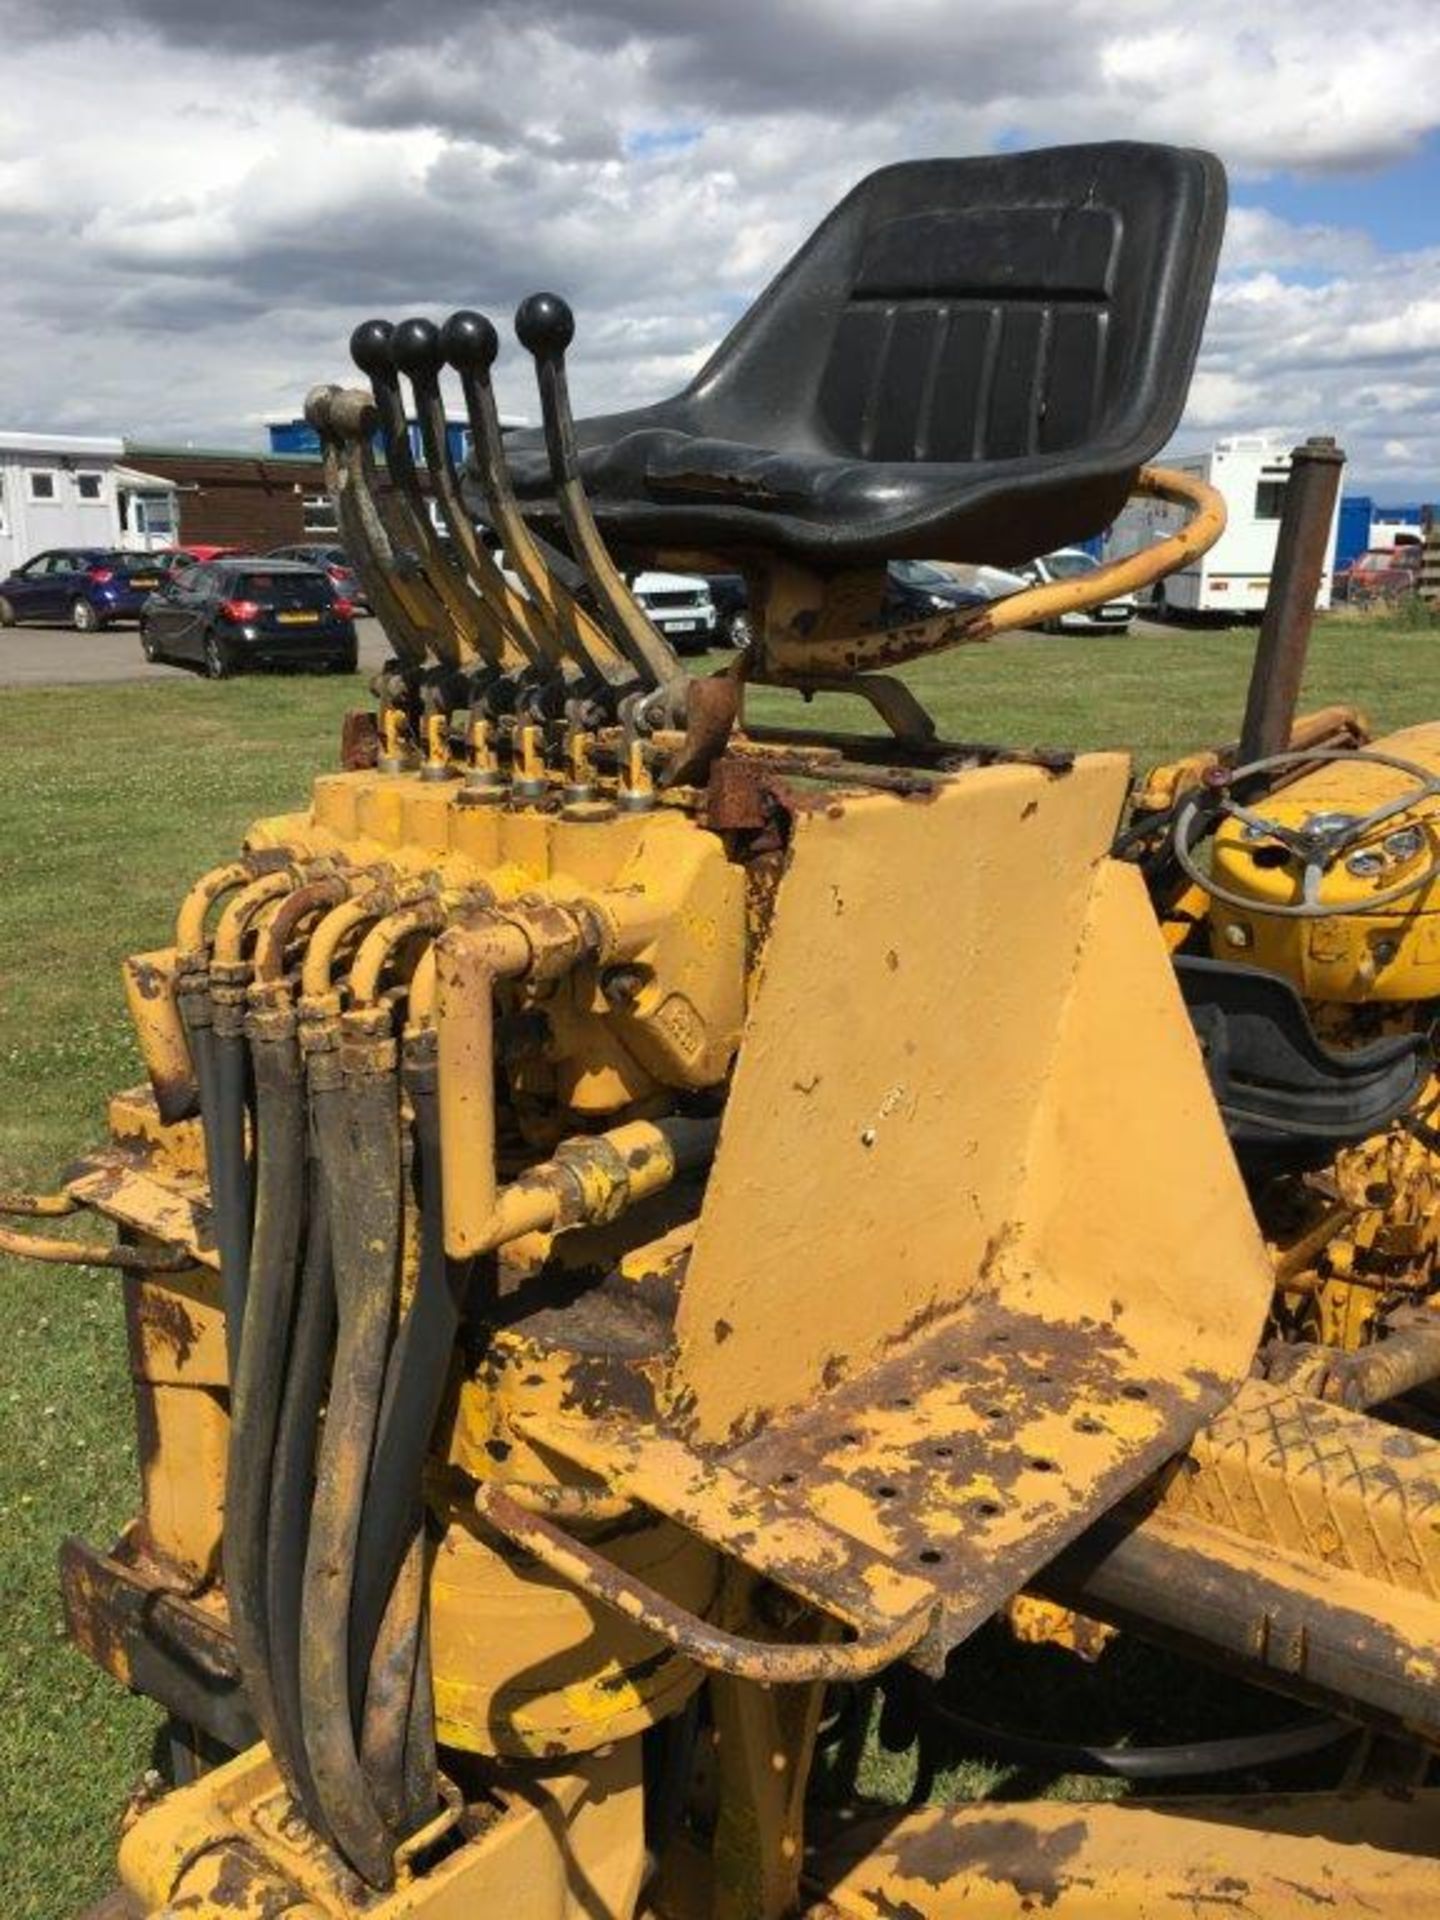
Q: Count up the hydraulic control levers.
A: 6